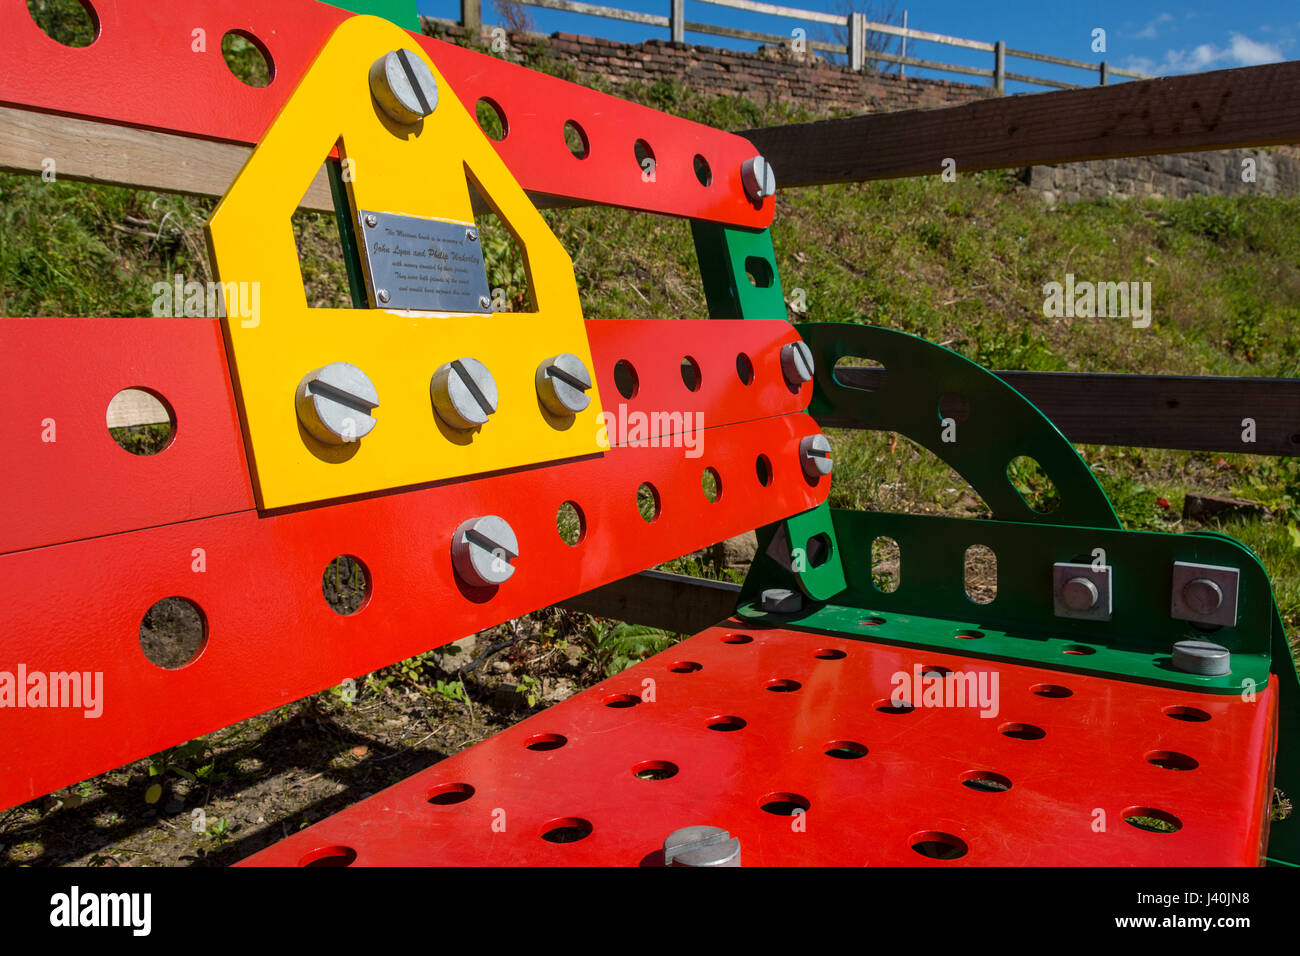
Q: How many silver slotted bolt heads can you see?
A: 11